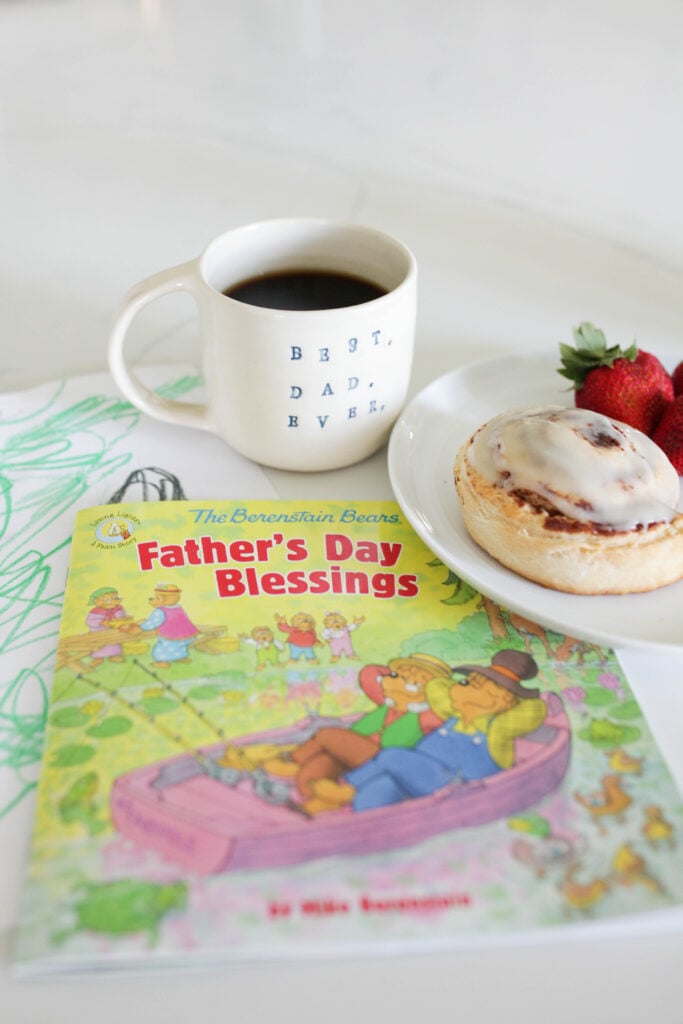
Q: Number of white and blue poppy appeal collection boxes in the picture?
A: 0